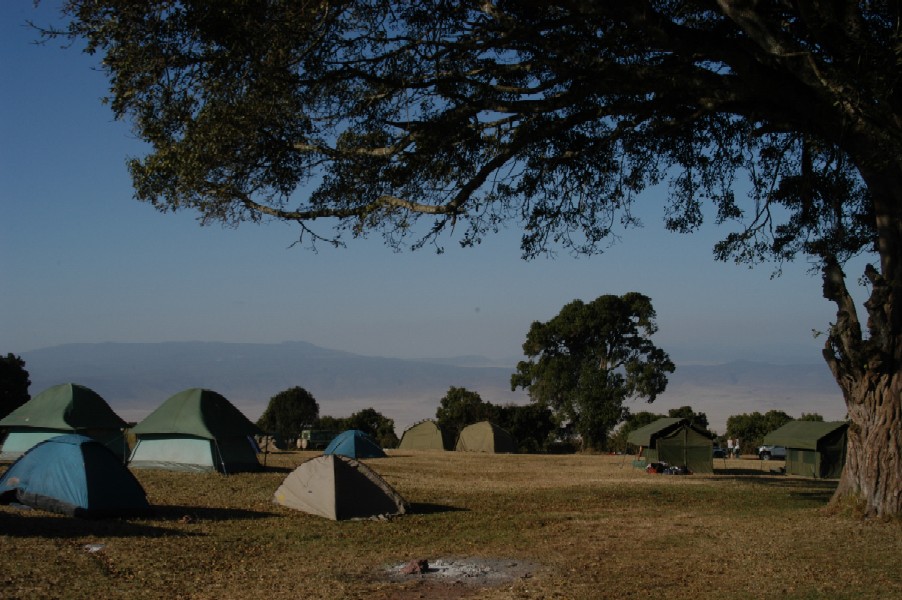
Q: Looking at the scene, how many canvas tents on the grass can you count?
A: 9